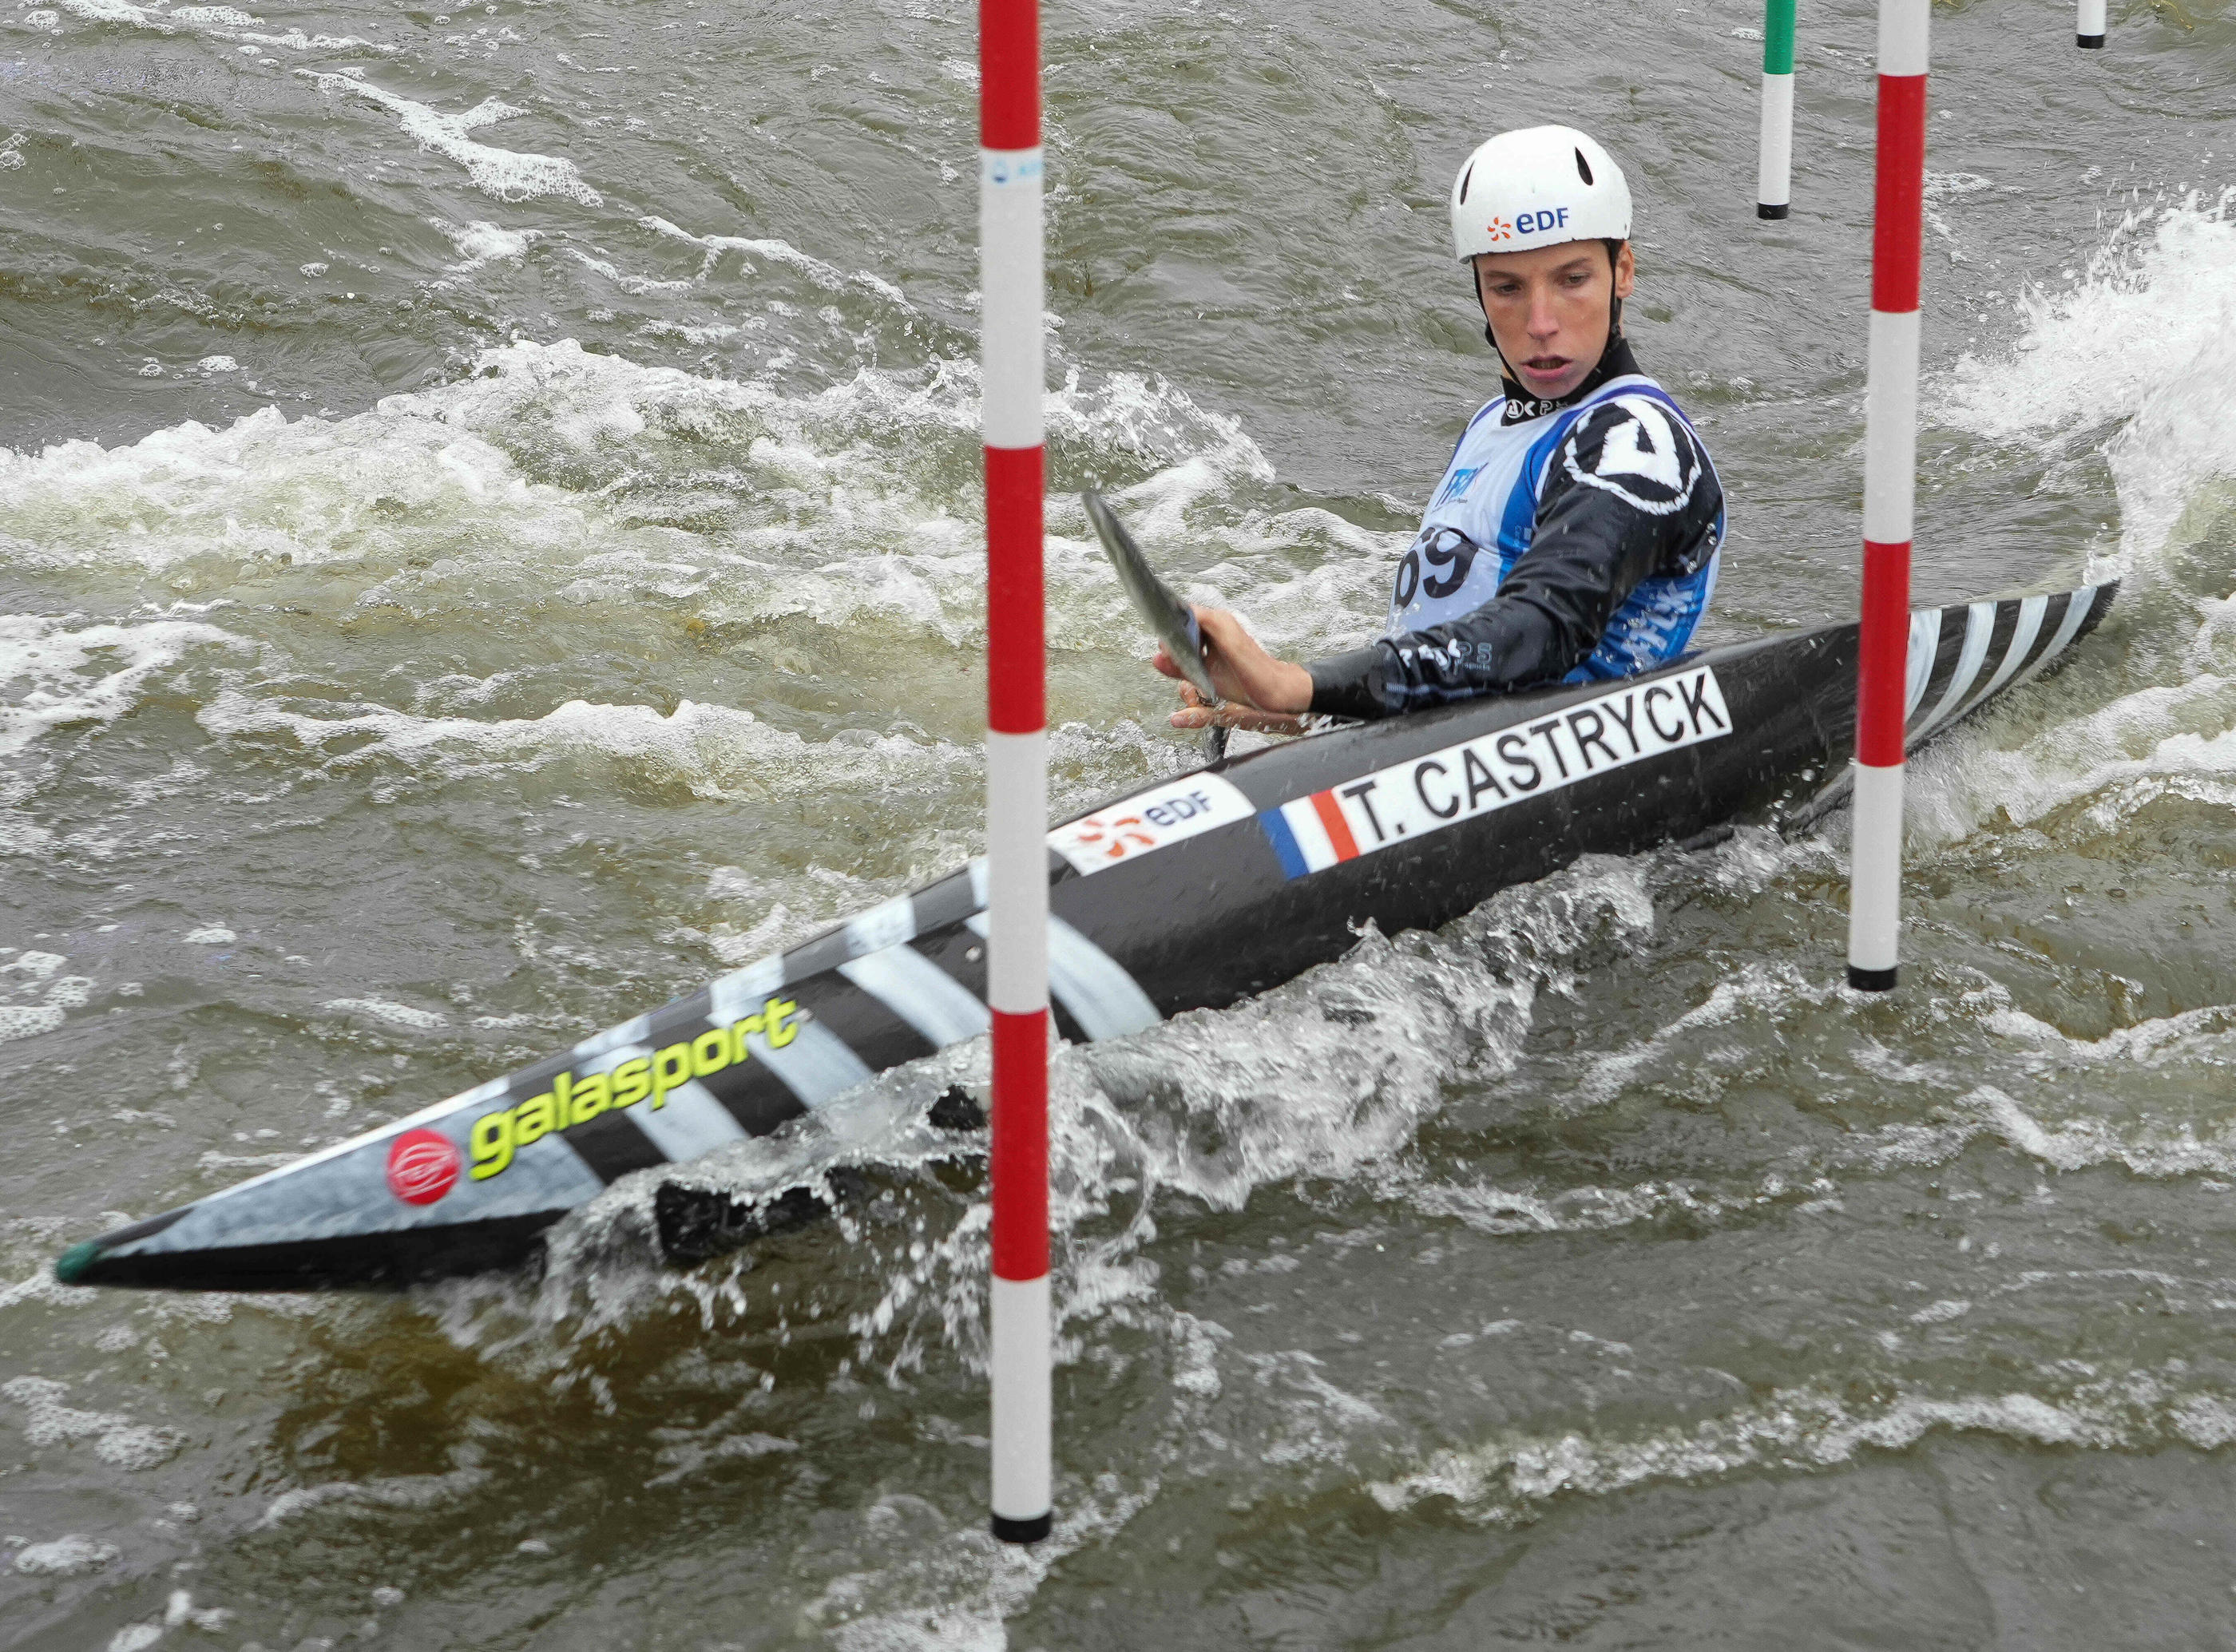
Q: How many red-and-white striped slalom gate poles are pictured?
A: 2